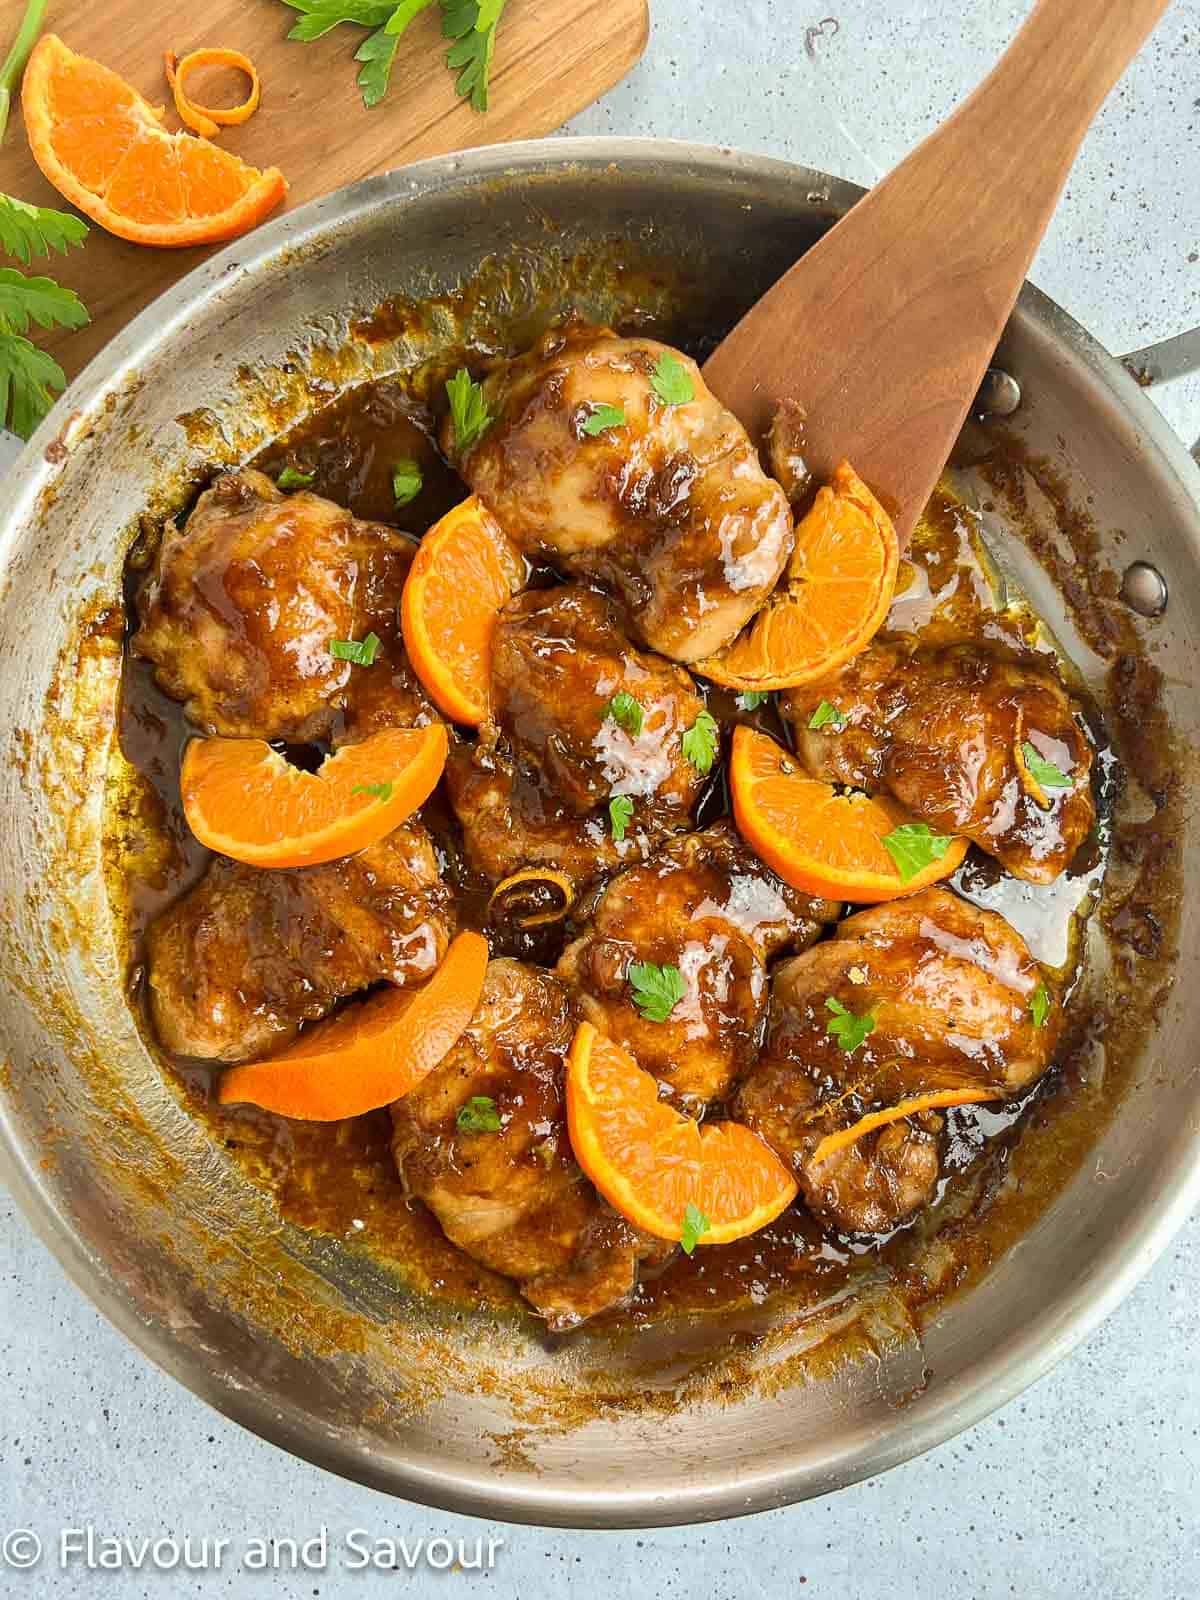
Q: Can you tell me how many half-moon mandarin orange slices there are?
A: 7